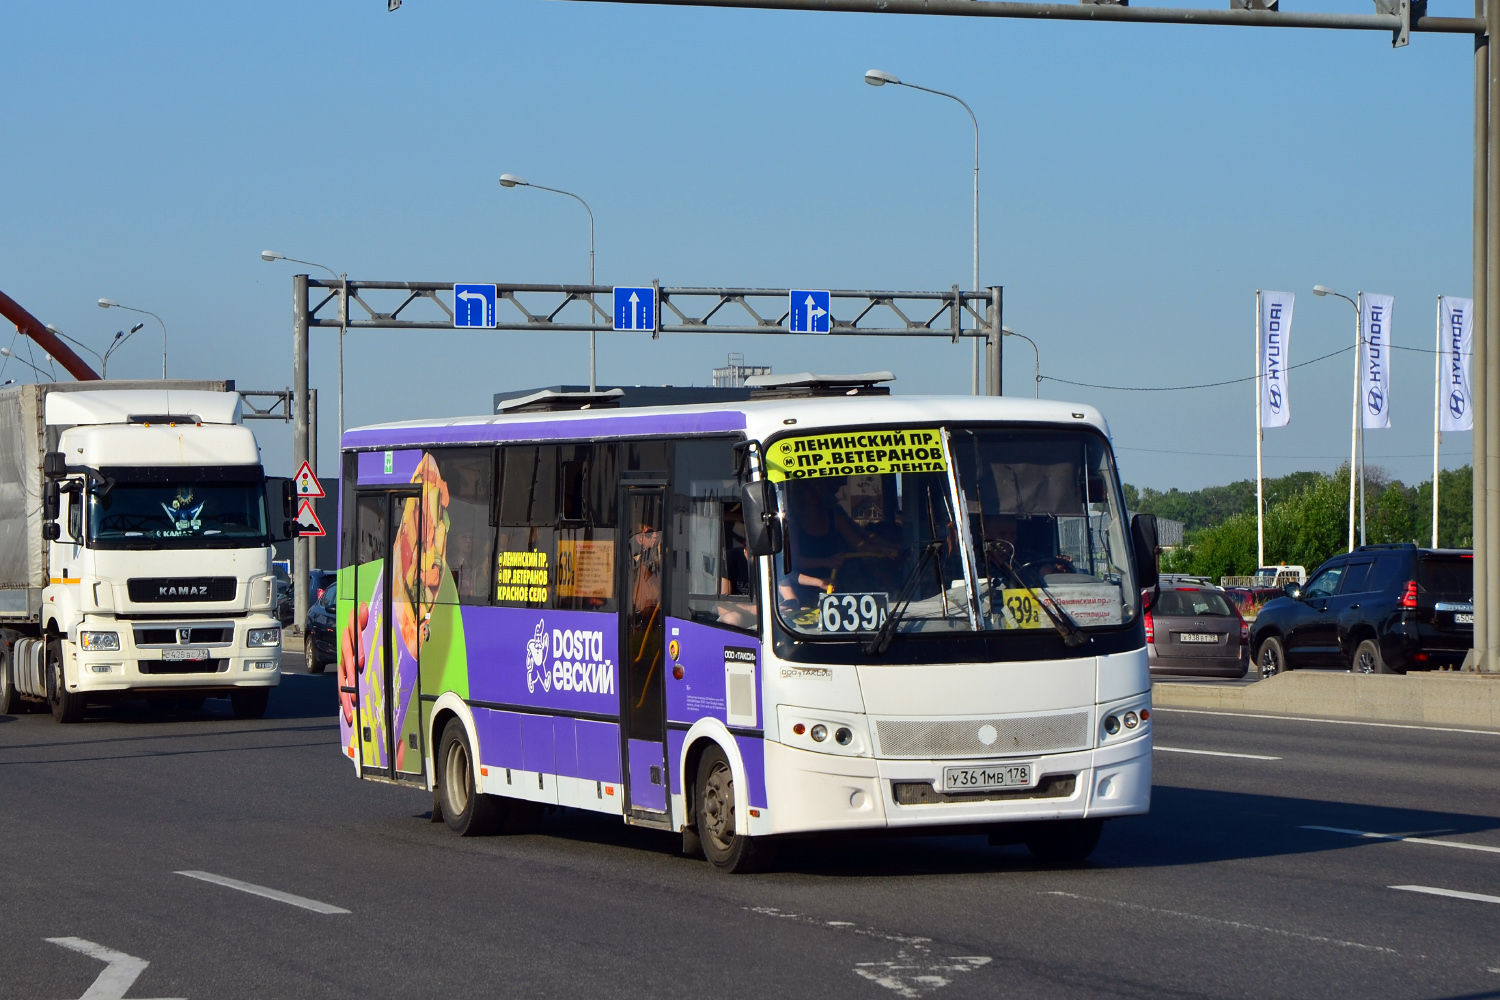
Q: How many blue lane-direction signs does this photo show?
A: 3